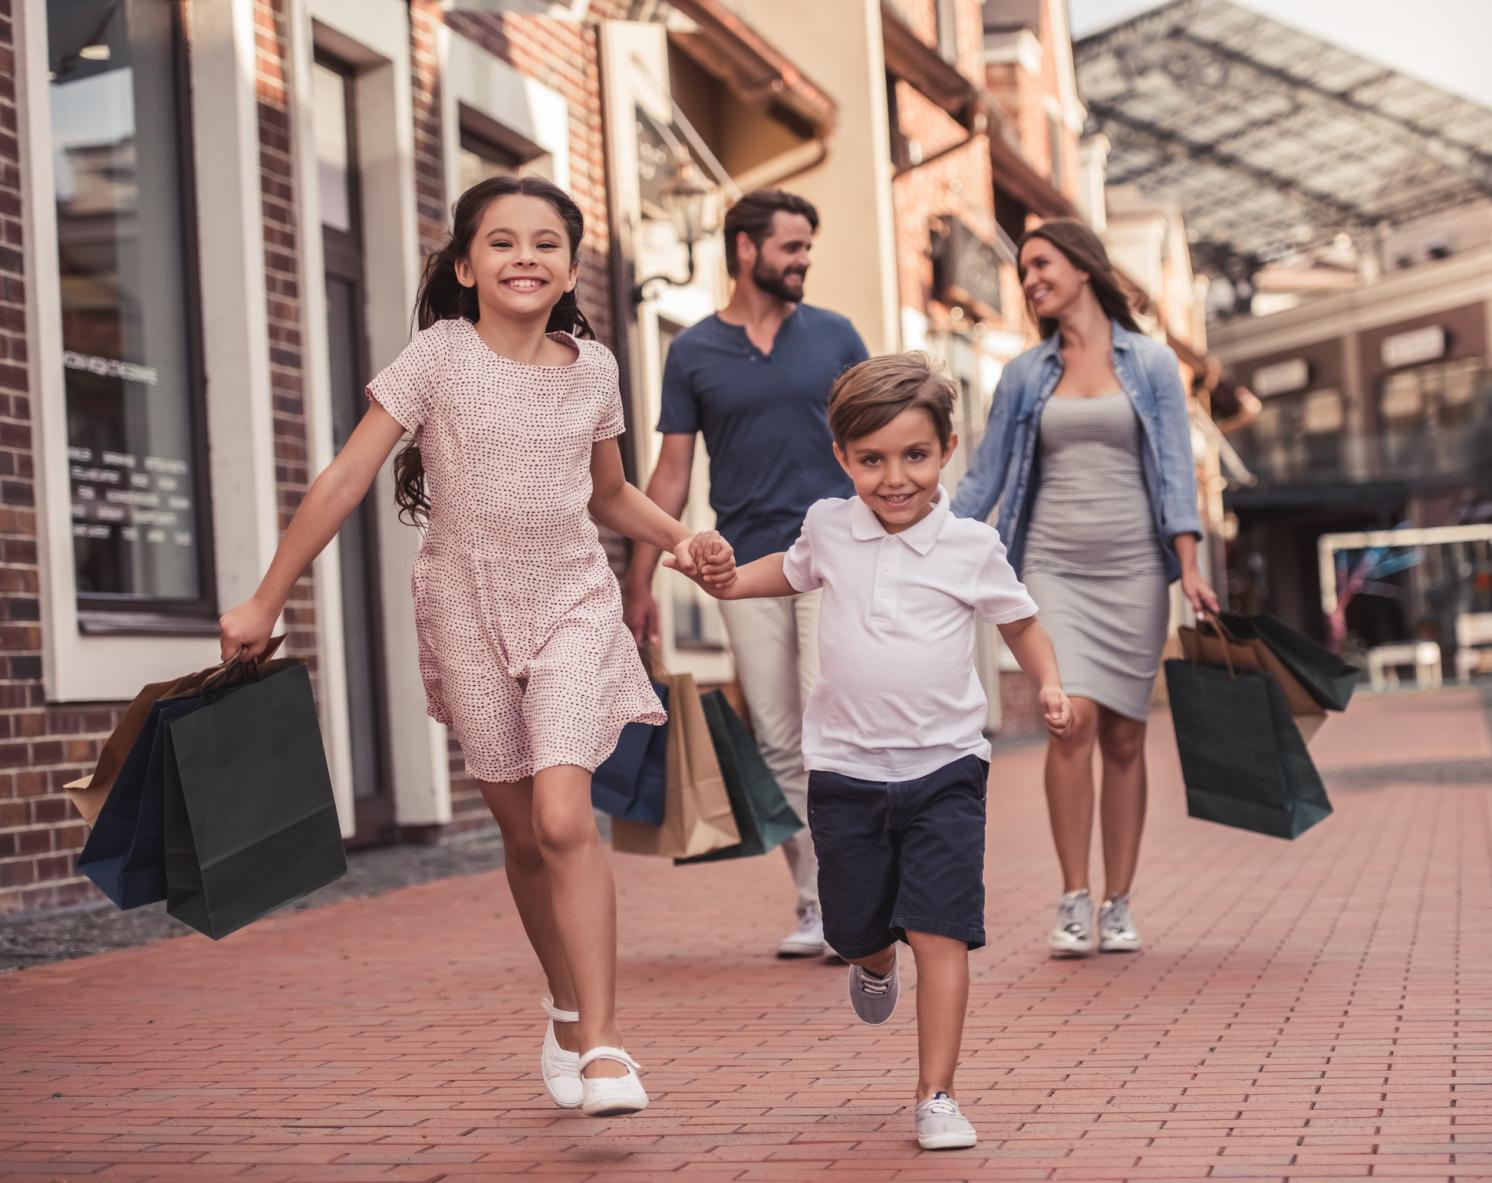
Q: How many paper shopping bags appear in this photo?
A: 9